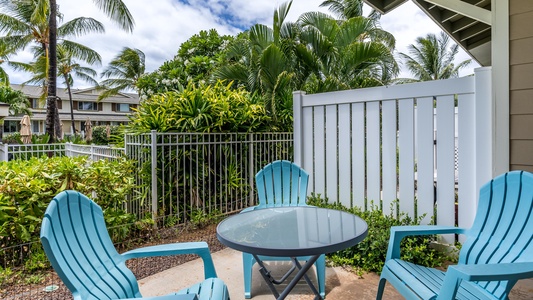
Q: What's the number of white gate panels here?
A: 11